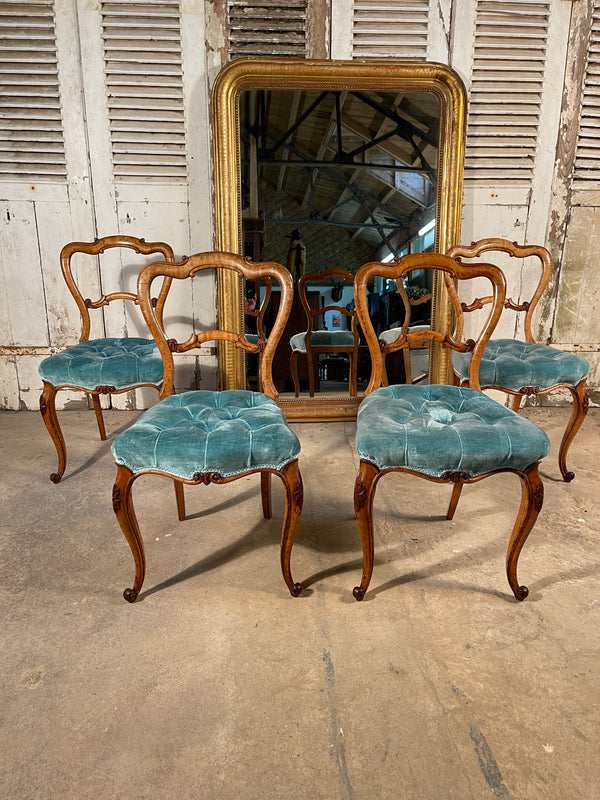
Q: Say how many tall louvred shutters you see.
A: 6